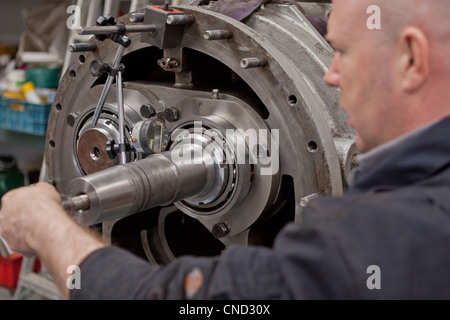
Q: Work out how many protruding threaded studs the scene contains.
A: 6